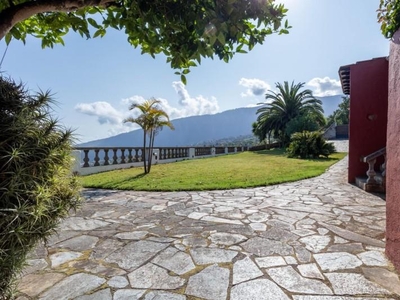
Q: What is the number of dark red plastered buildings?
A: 1